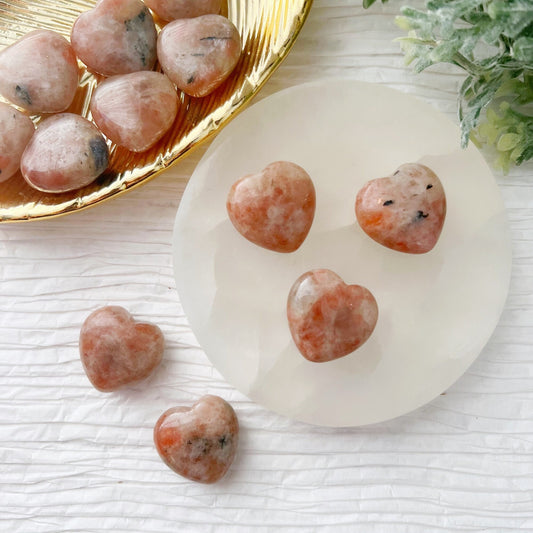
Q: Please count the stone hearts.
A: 12